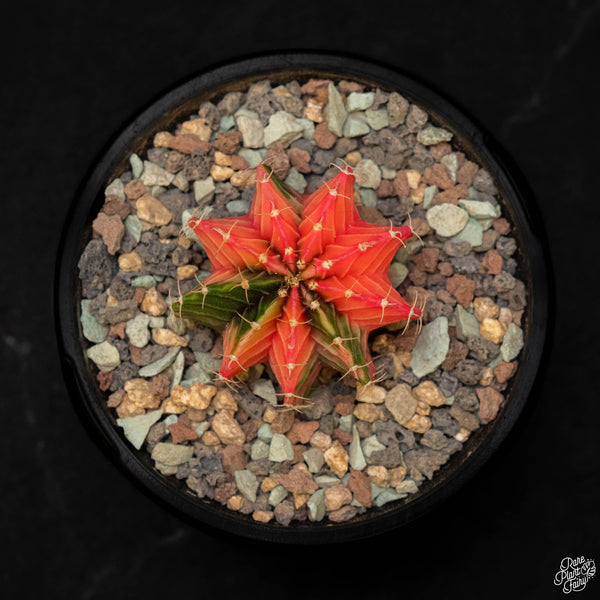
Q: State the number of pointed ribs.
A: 9